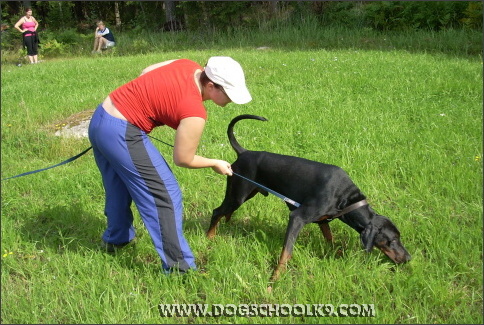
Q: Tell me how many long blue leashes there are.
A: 1